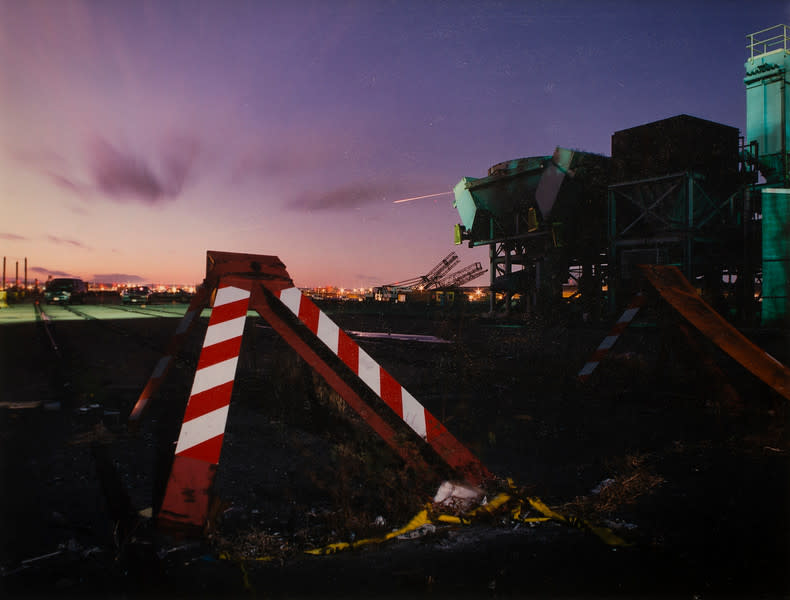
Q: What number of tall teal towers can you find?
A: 1